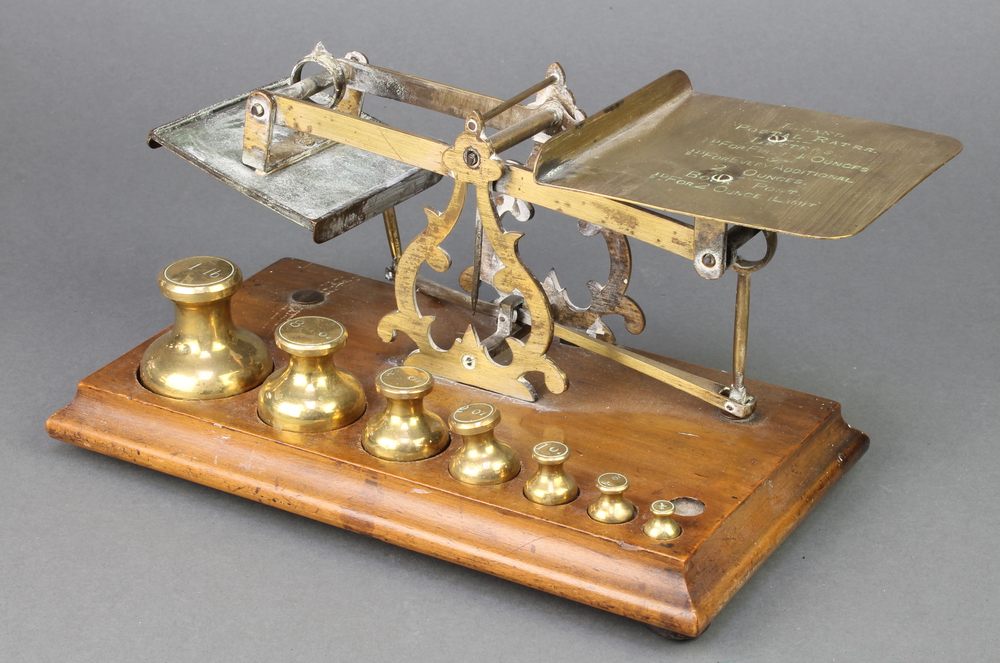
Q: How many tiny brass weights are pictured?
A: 7